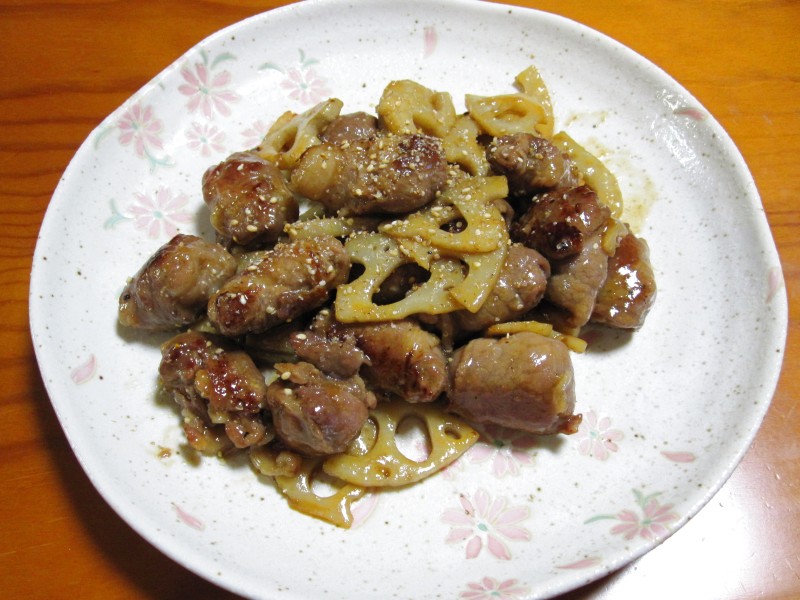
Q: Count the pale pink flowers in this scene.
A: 11